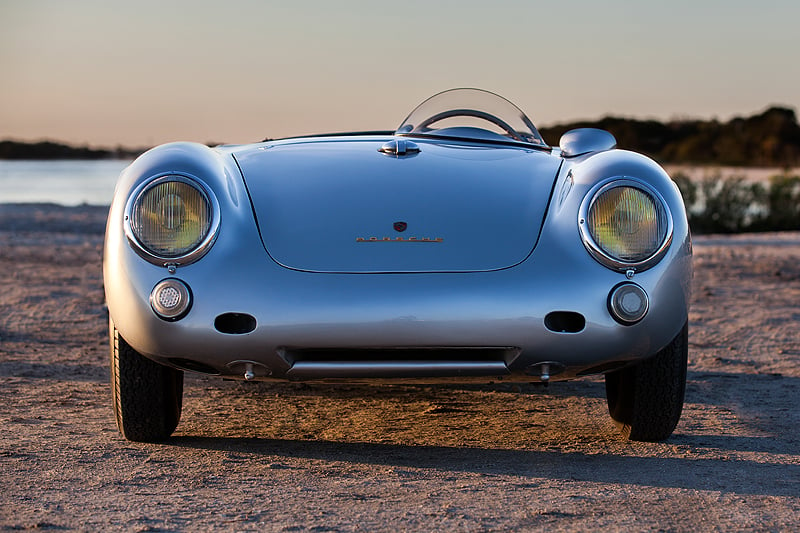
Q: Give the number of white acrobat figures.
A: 0